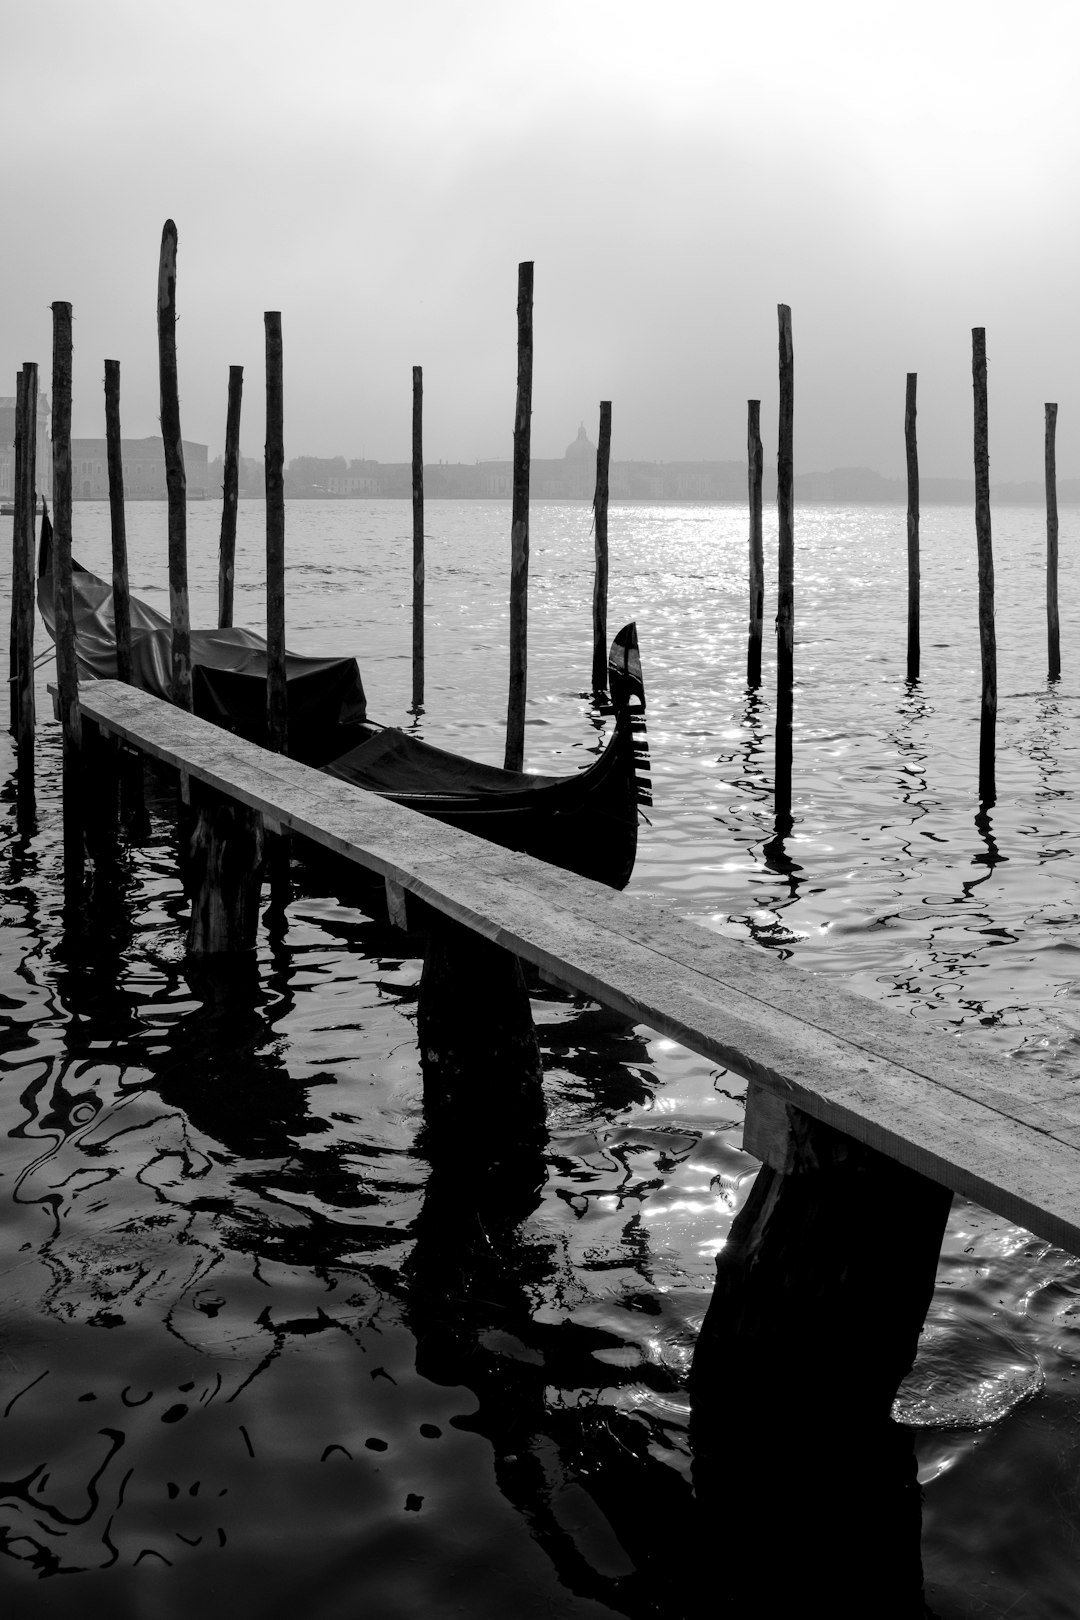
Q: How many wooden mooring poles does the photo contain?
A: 15